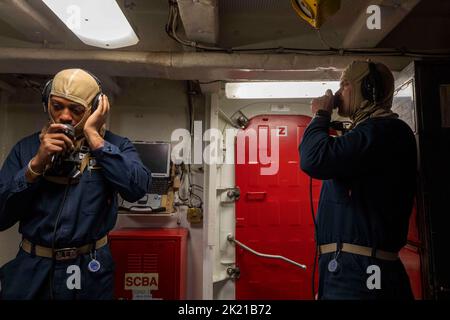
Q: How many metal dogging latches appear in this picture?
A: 3